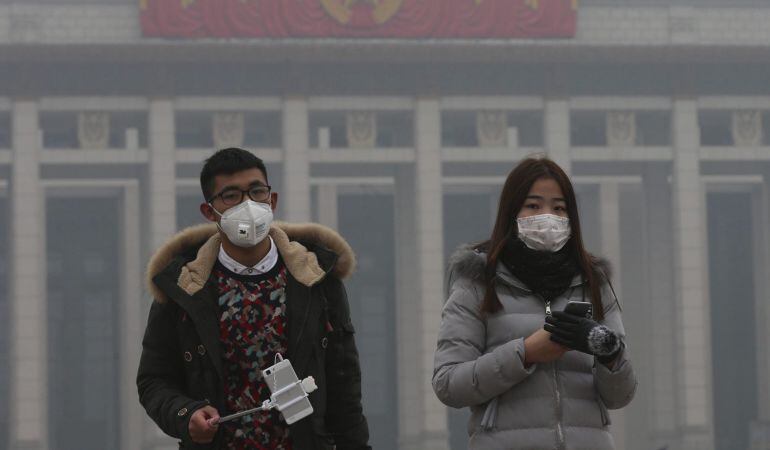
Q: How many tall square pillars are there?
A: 6